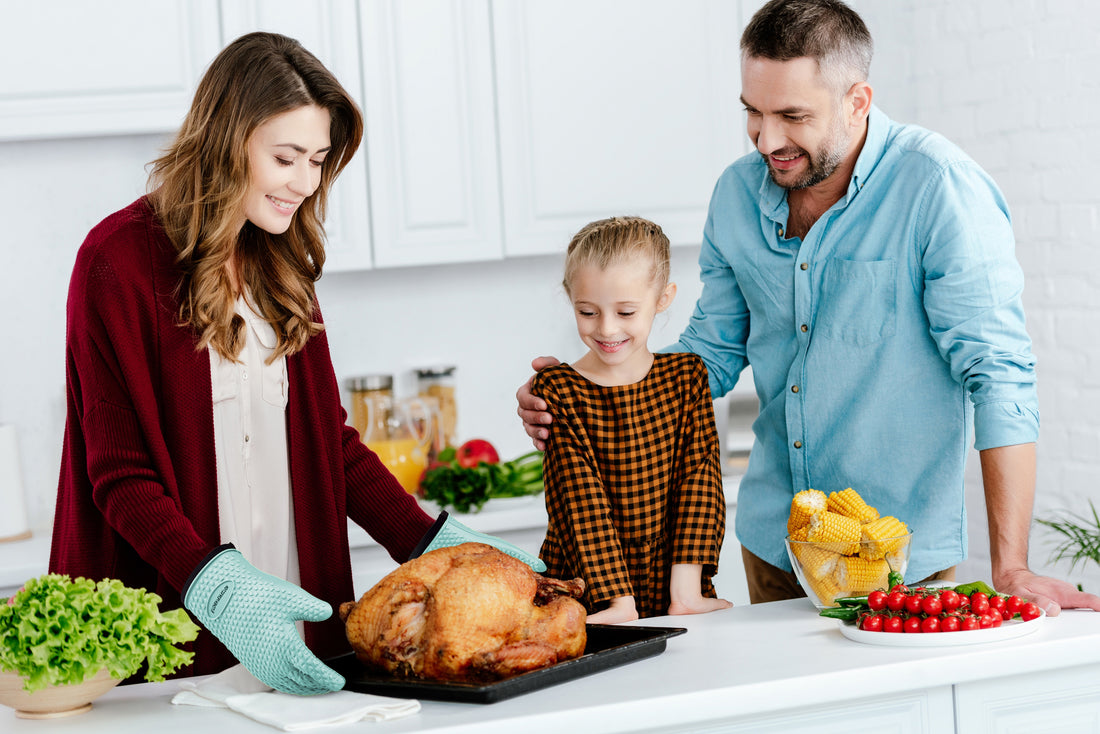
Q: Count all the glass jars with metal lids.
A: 2